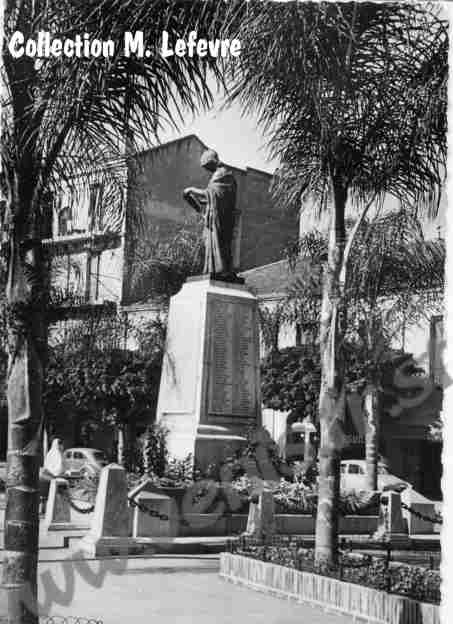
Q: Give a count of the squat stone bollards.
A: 4